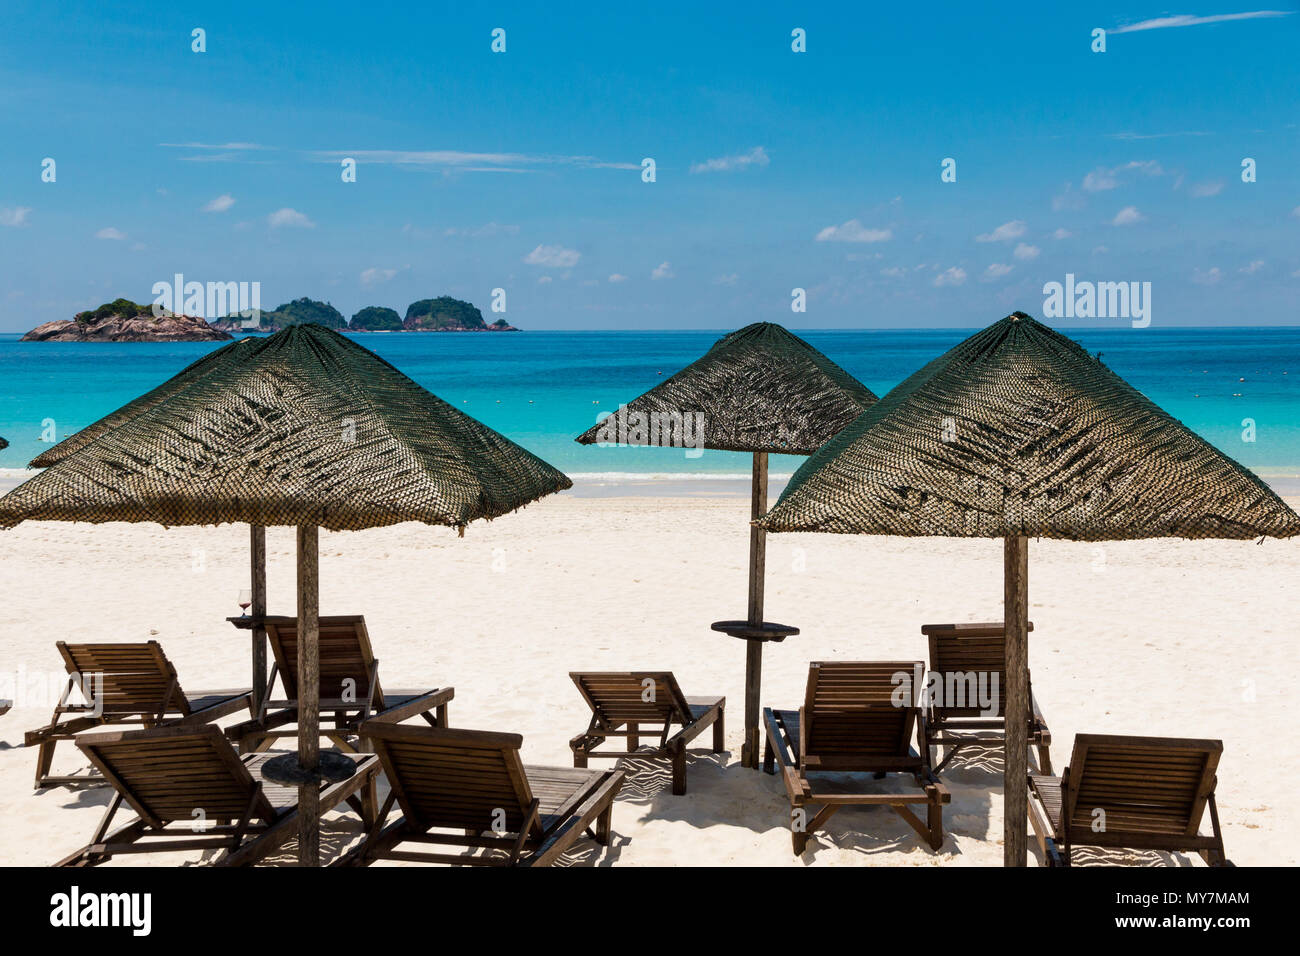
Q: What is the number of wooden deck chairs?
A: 8